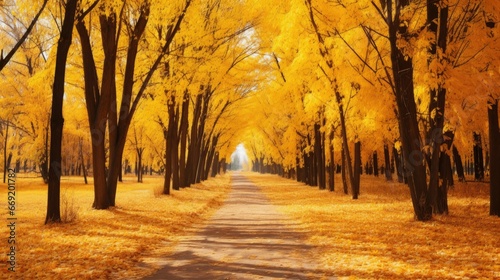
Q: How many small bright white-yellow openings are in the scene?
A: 1